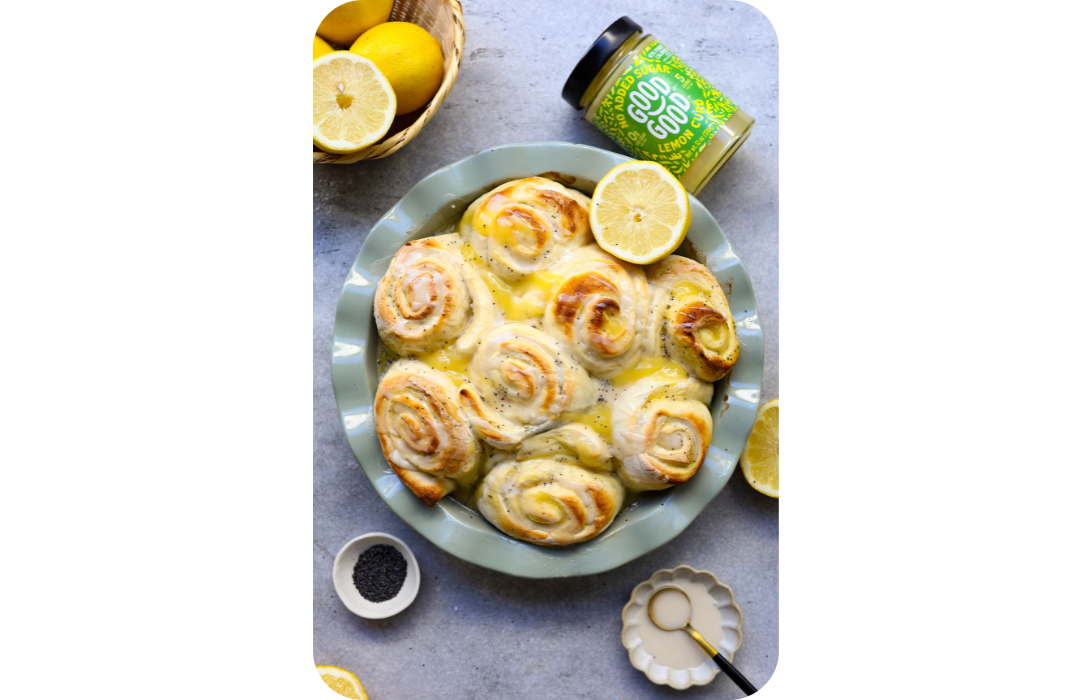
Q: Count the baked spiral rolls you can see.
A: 8